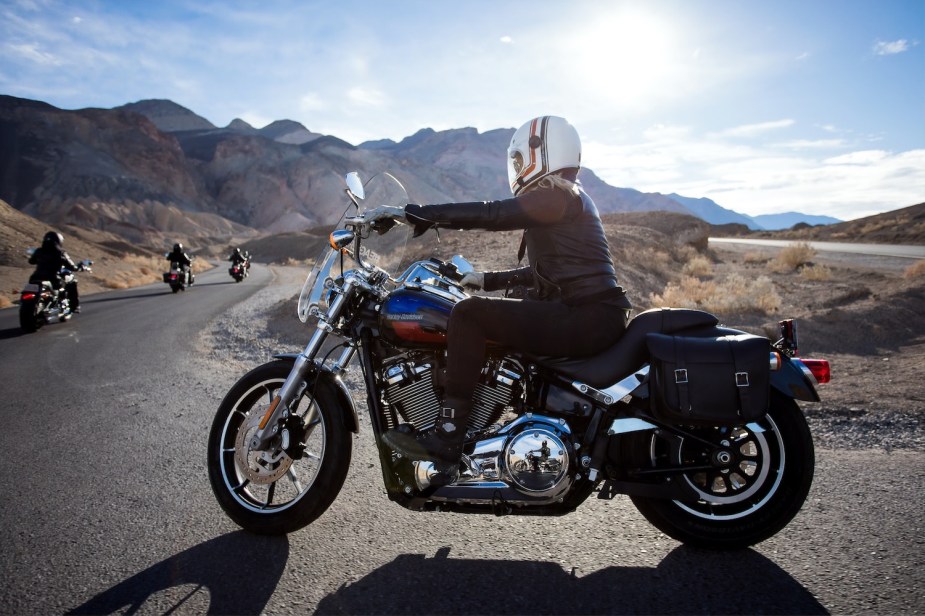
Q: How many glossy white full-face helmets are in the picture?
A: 1